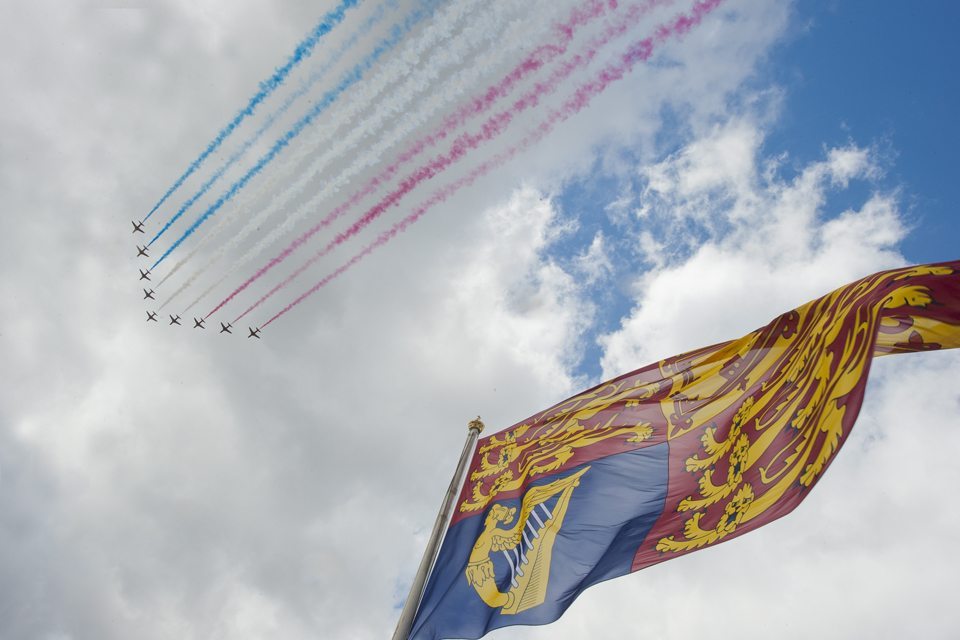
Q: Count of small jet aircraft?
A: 9